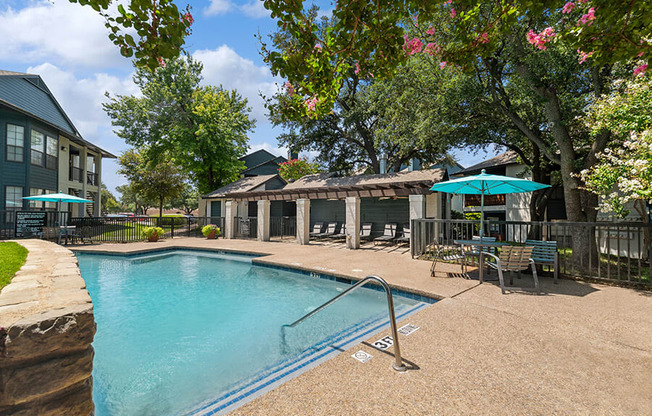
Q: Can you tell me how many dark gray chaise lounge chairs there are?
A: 6